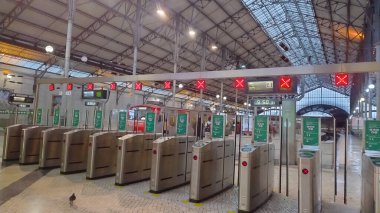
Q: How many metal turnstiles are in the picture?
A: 11